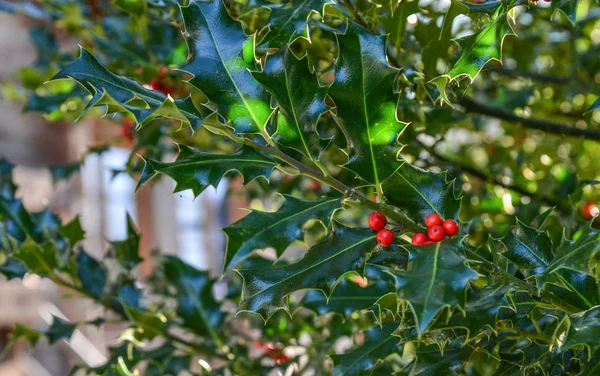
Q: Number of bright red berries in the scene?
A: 6